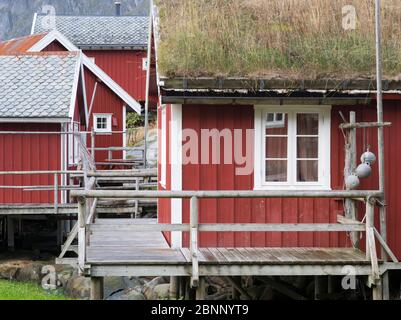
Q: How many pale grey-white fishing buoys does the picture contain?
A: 3